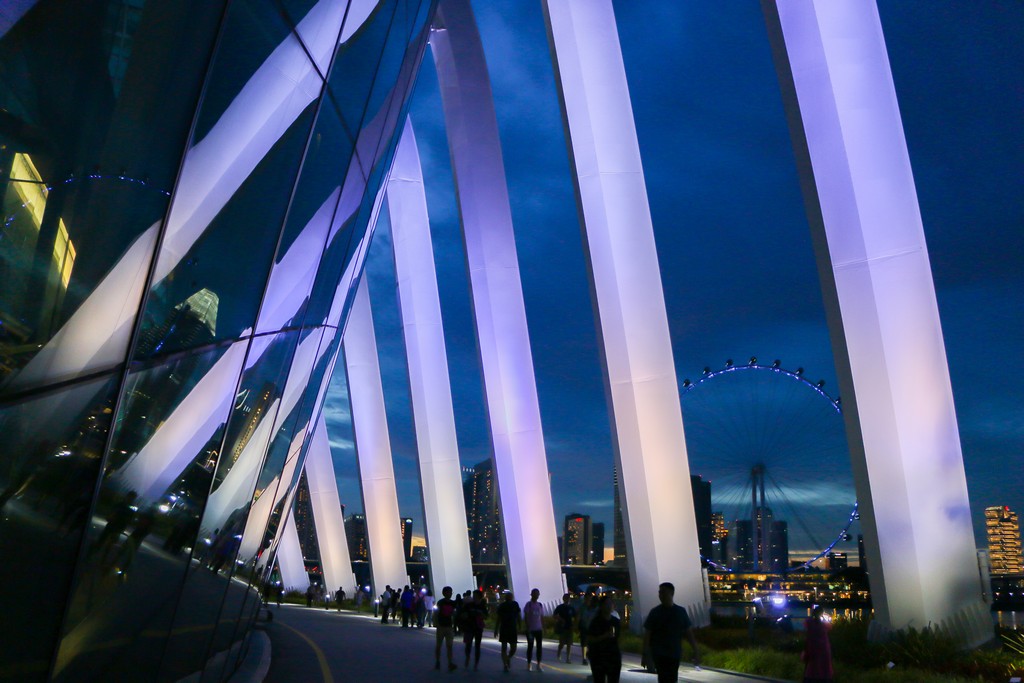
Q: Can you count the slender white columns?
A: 7